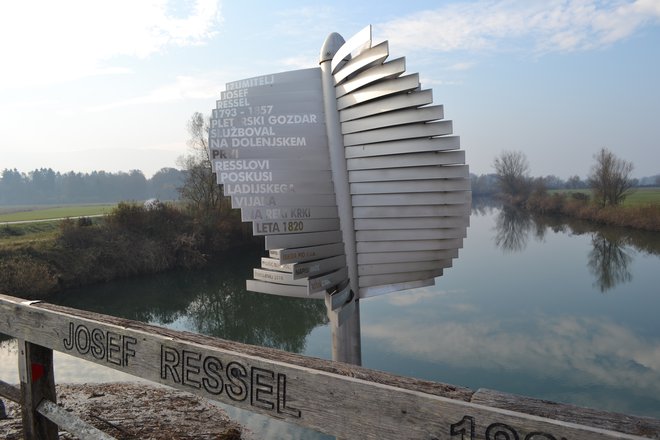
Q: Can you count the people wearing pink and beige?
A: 0